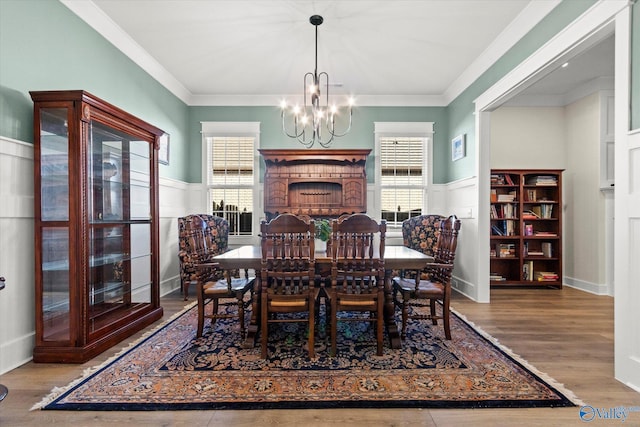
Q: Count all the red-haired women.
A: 0